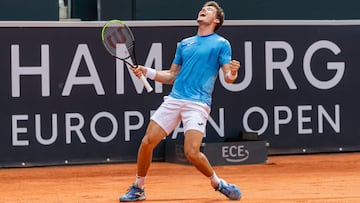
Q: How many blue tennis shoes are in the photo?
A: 2